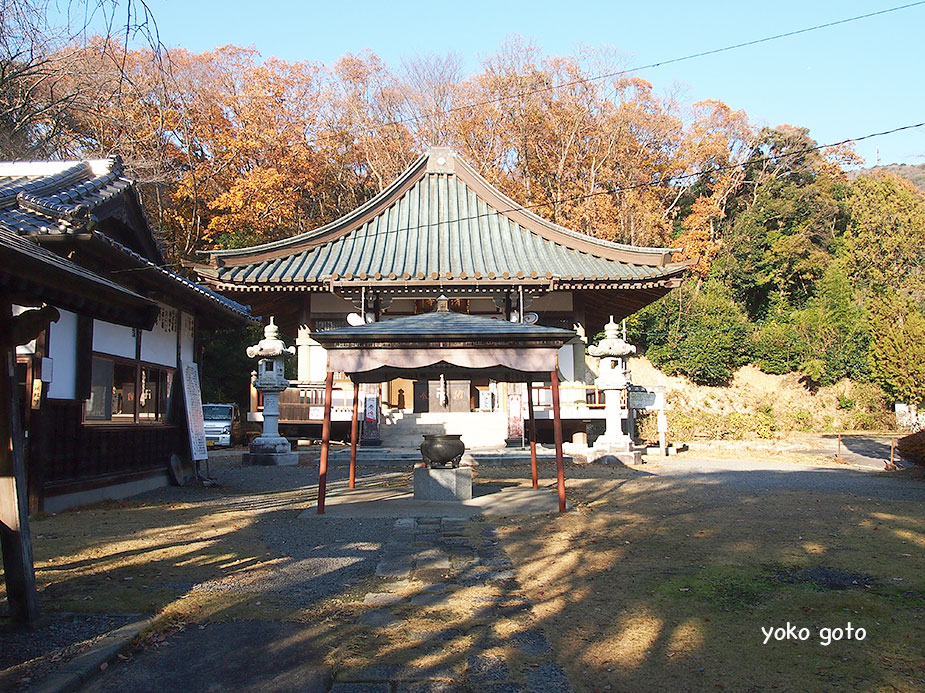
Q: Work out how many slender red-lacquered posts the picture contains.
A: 4